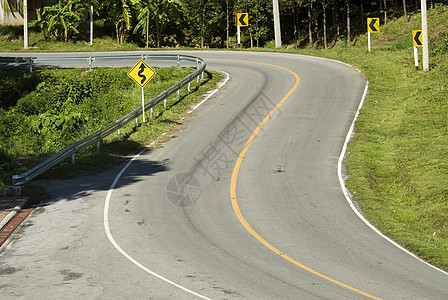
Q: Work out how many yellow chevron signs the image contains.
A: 3